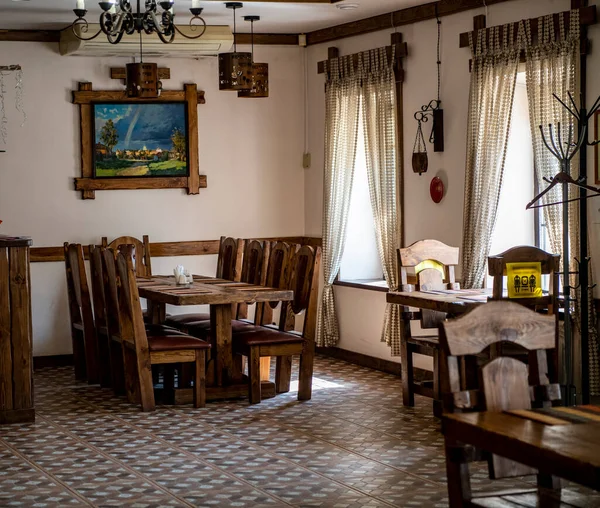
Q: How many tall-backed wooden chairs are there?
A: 12